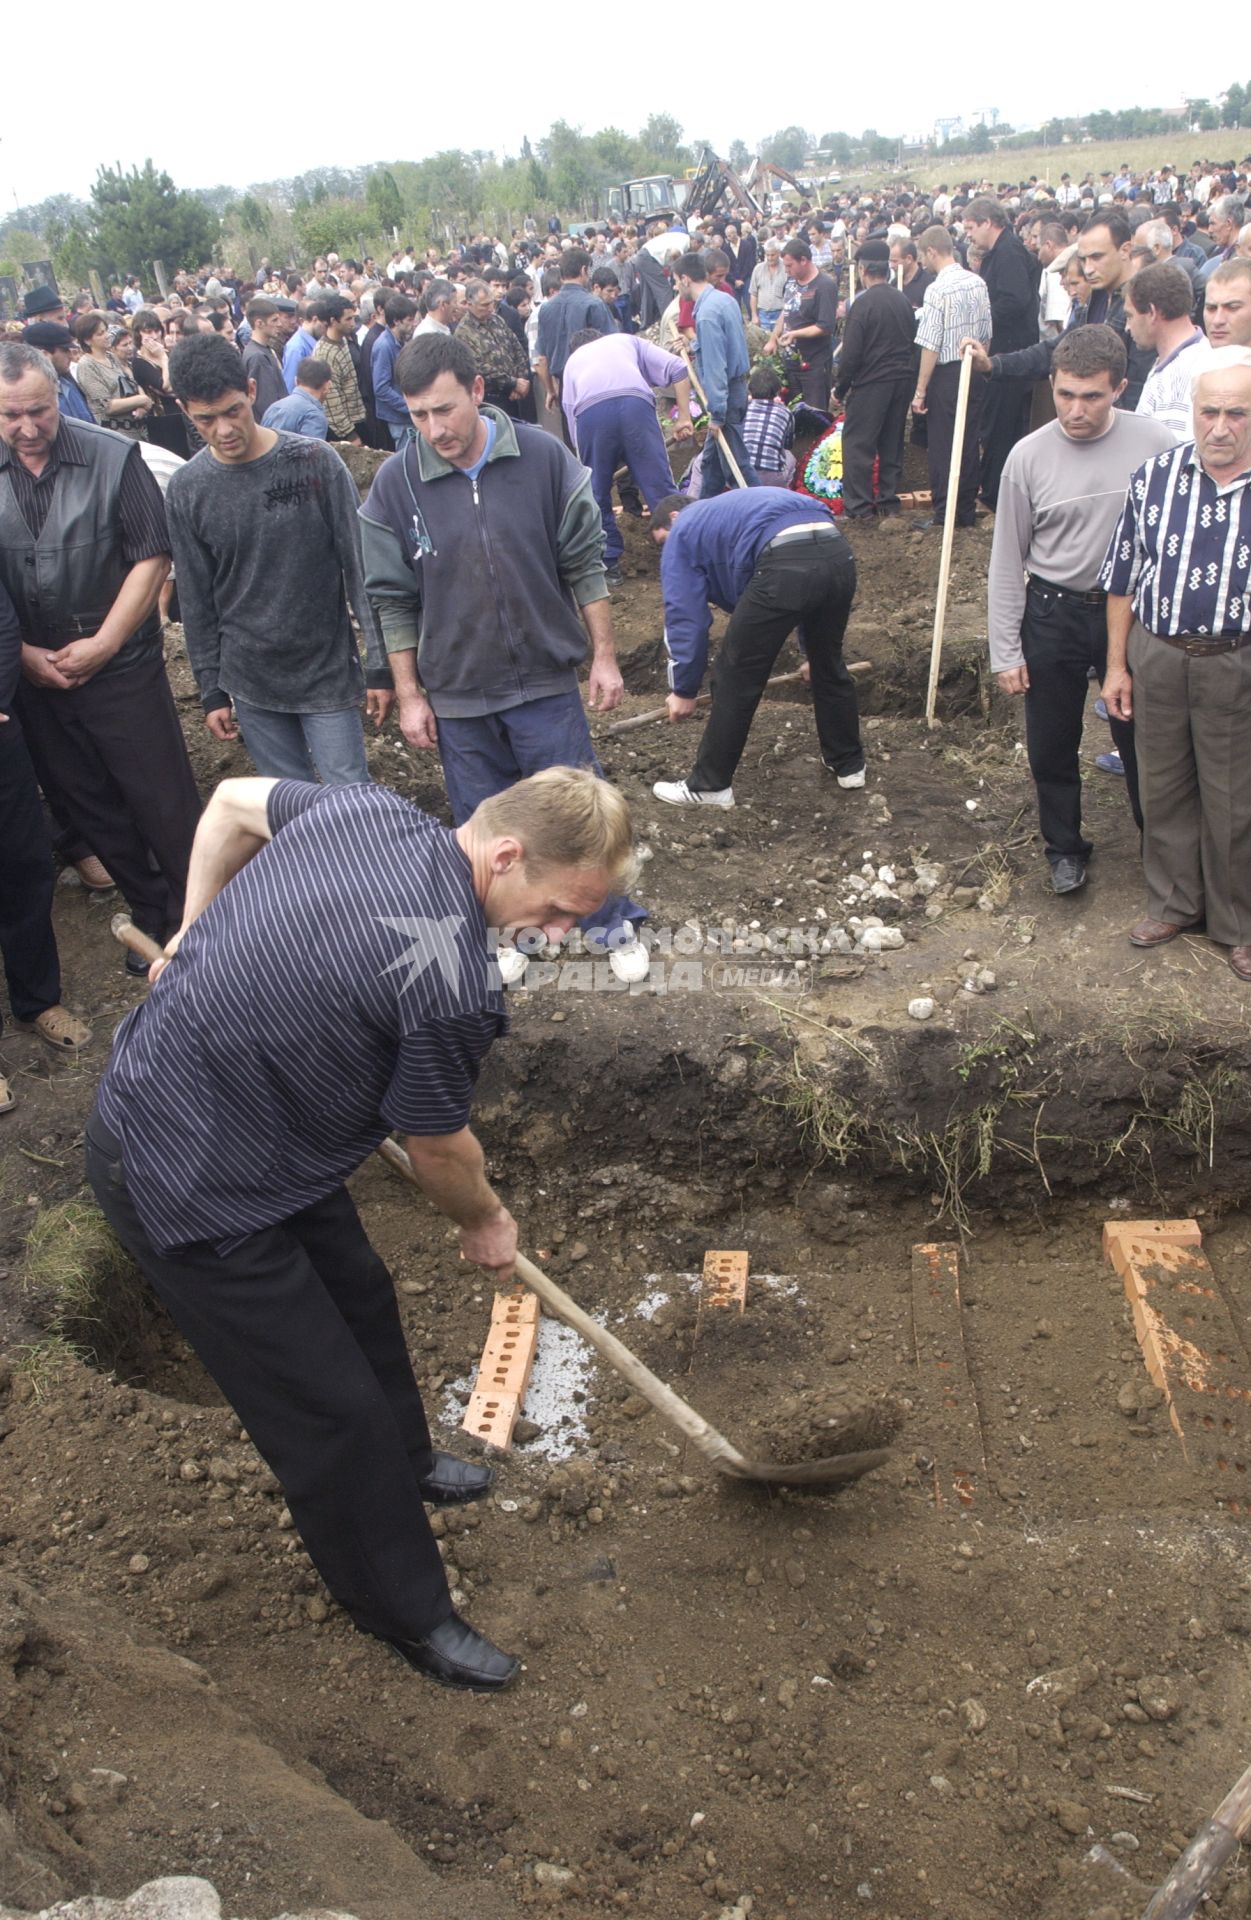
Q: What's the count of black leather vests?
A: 1